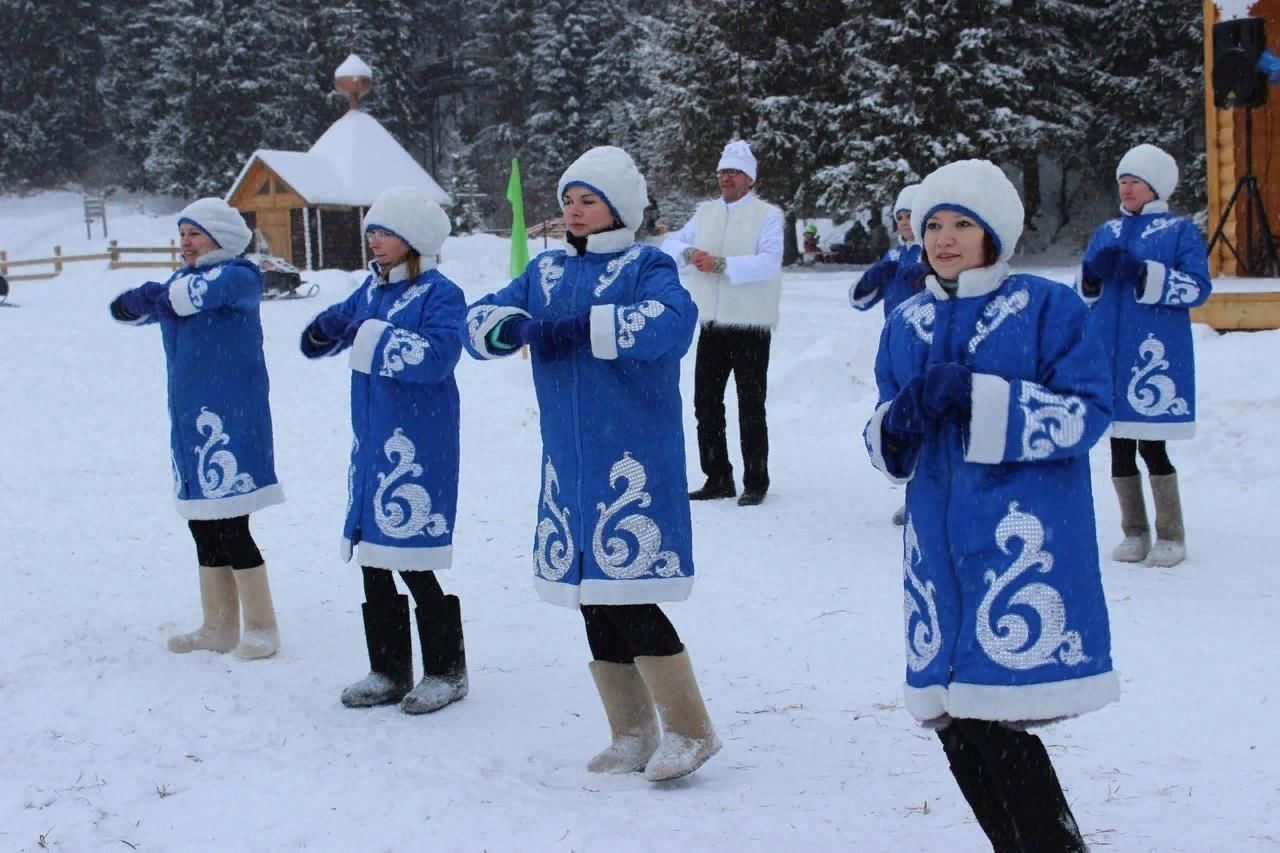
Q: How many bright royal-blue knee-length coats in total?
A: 6